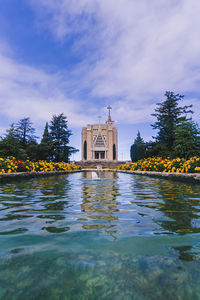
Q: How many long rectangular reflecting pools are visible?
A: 1